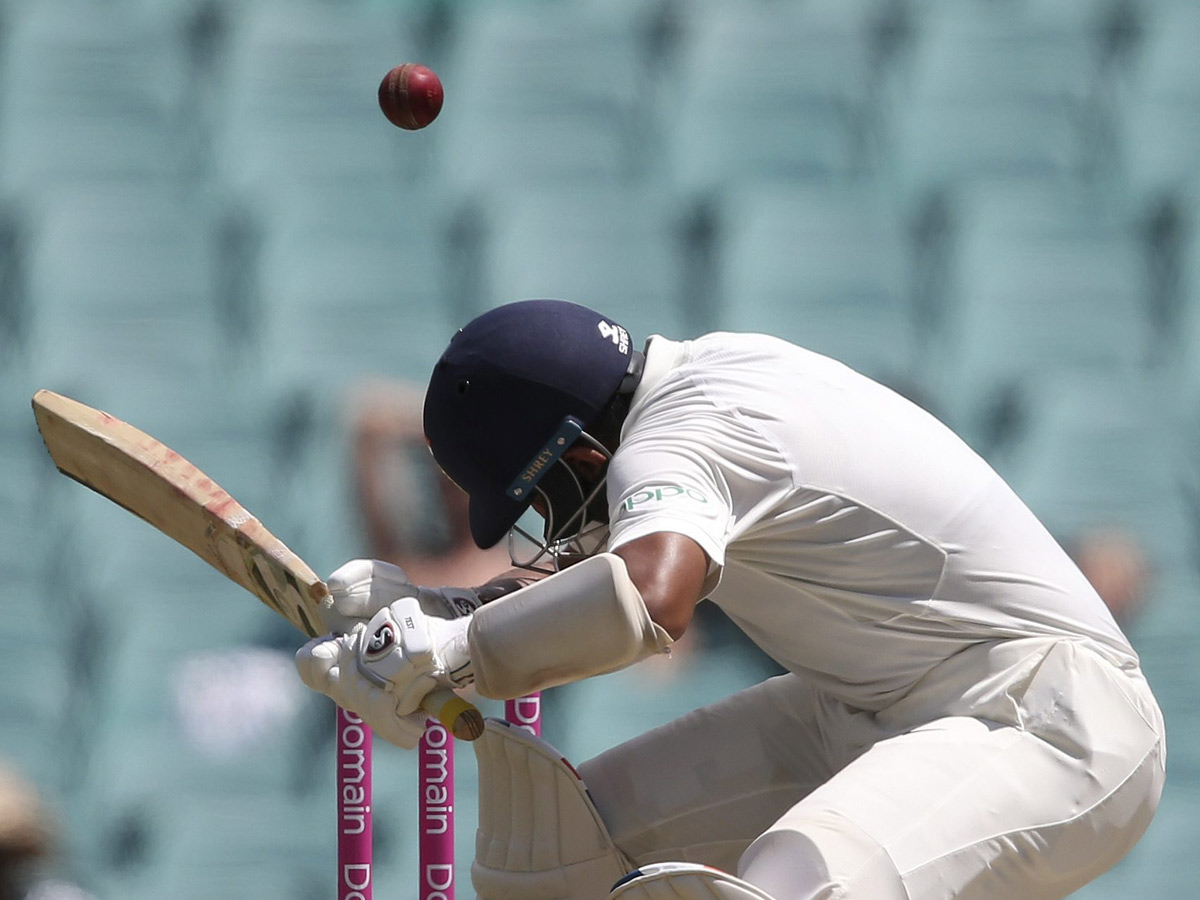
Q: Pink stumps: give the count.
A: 3